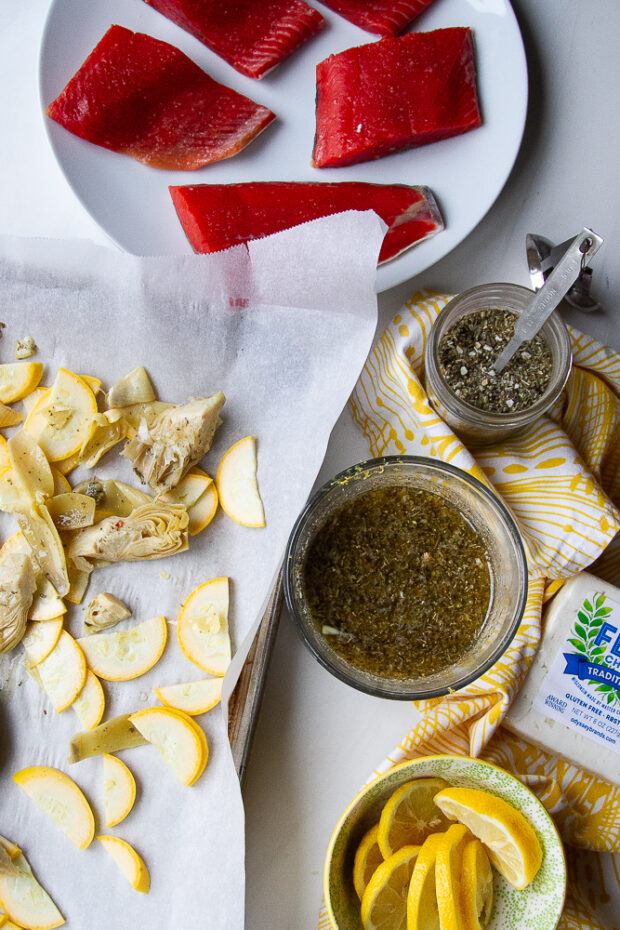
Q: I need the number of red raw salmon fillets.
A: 5